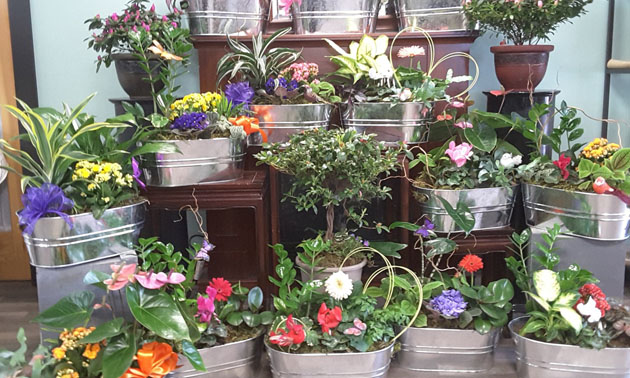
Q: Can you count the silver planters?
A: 13